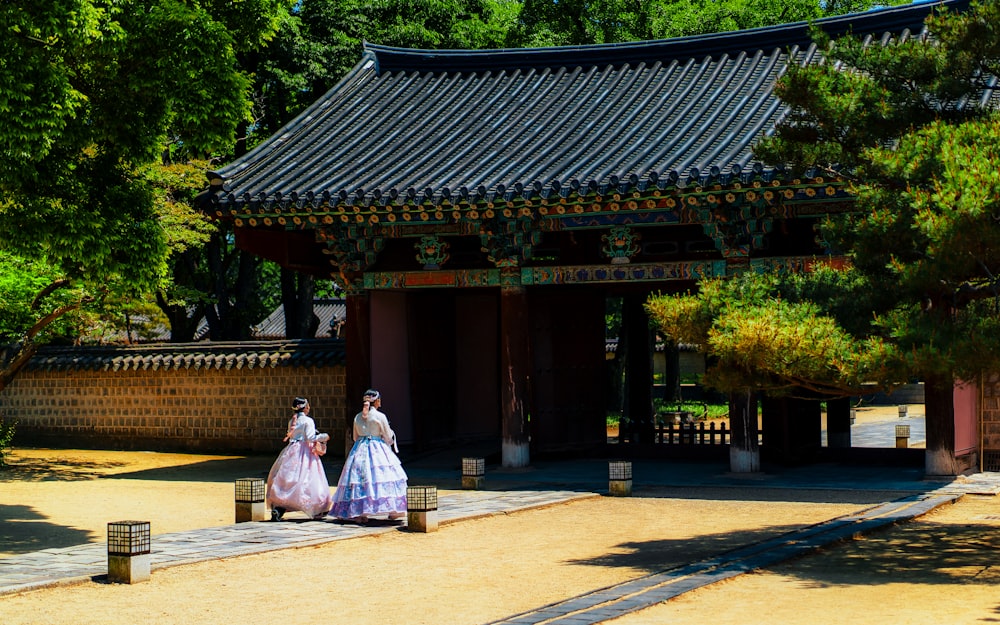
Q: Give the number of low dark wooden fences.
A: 1